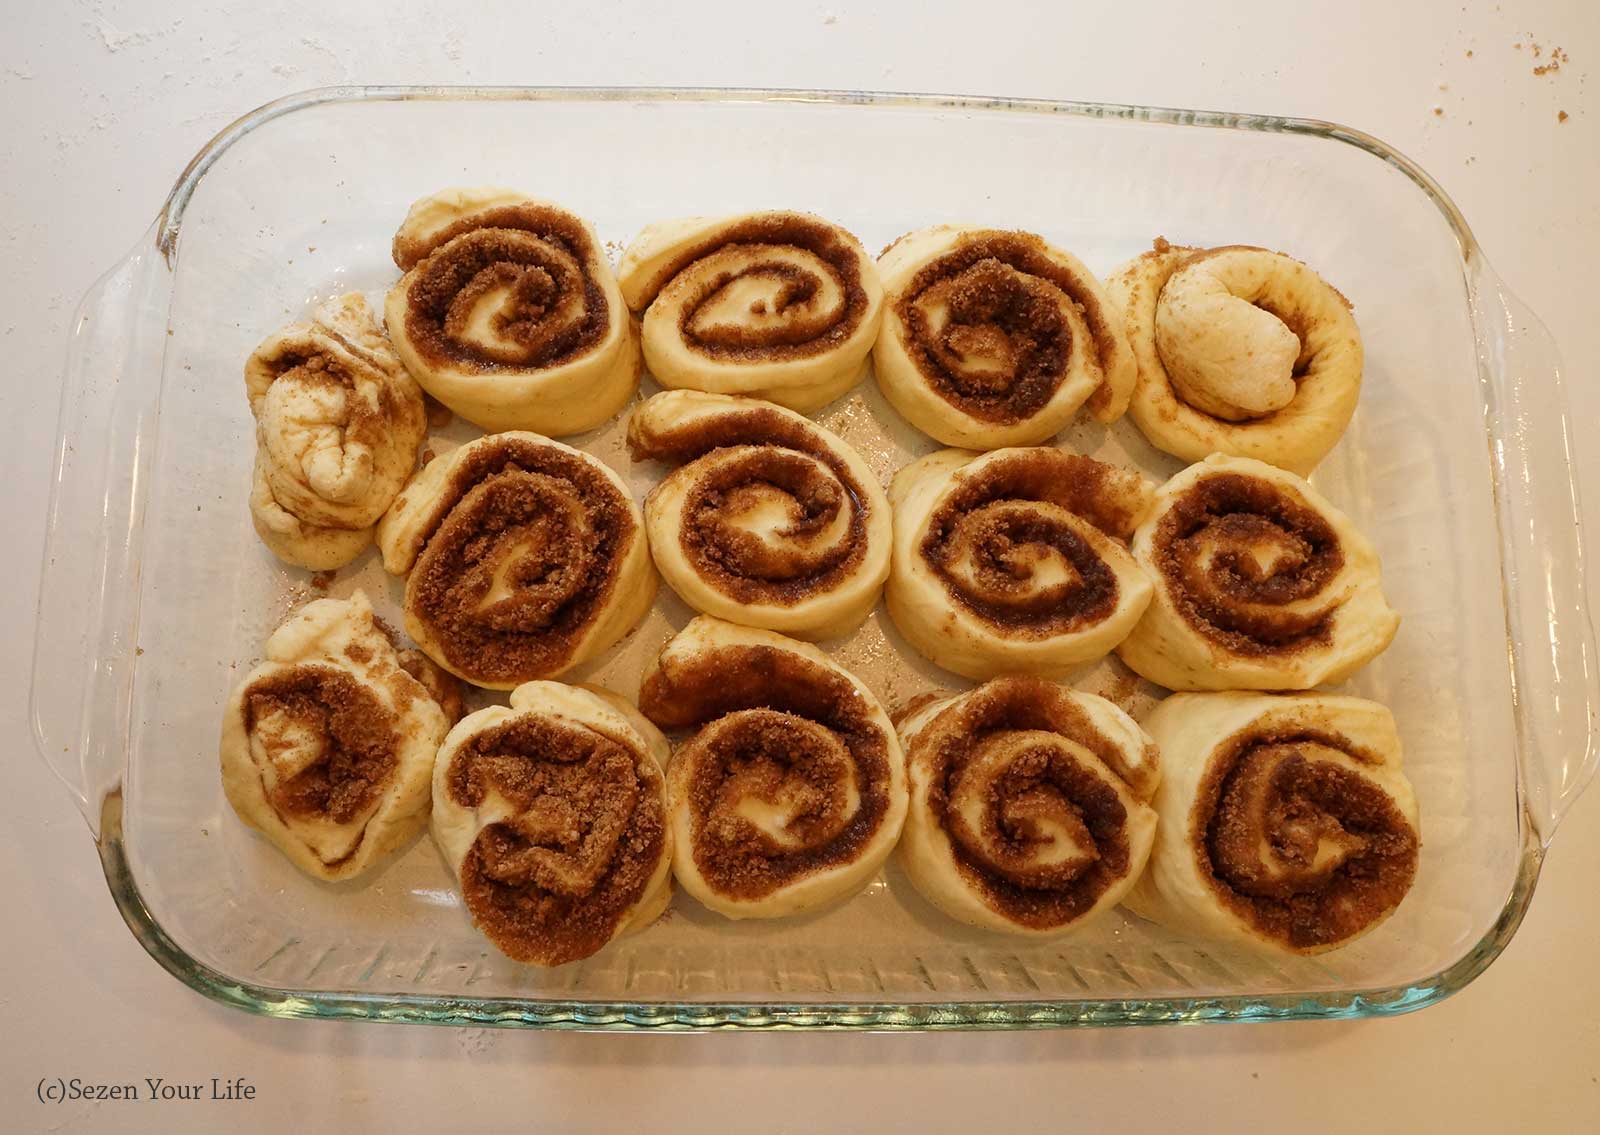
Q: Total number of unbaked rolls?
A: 14